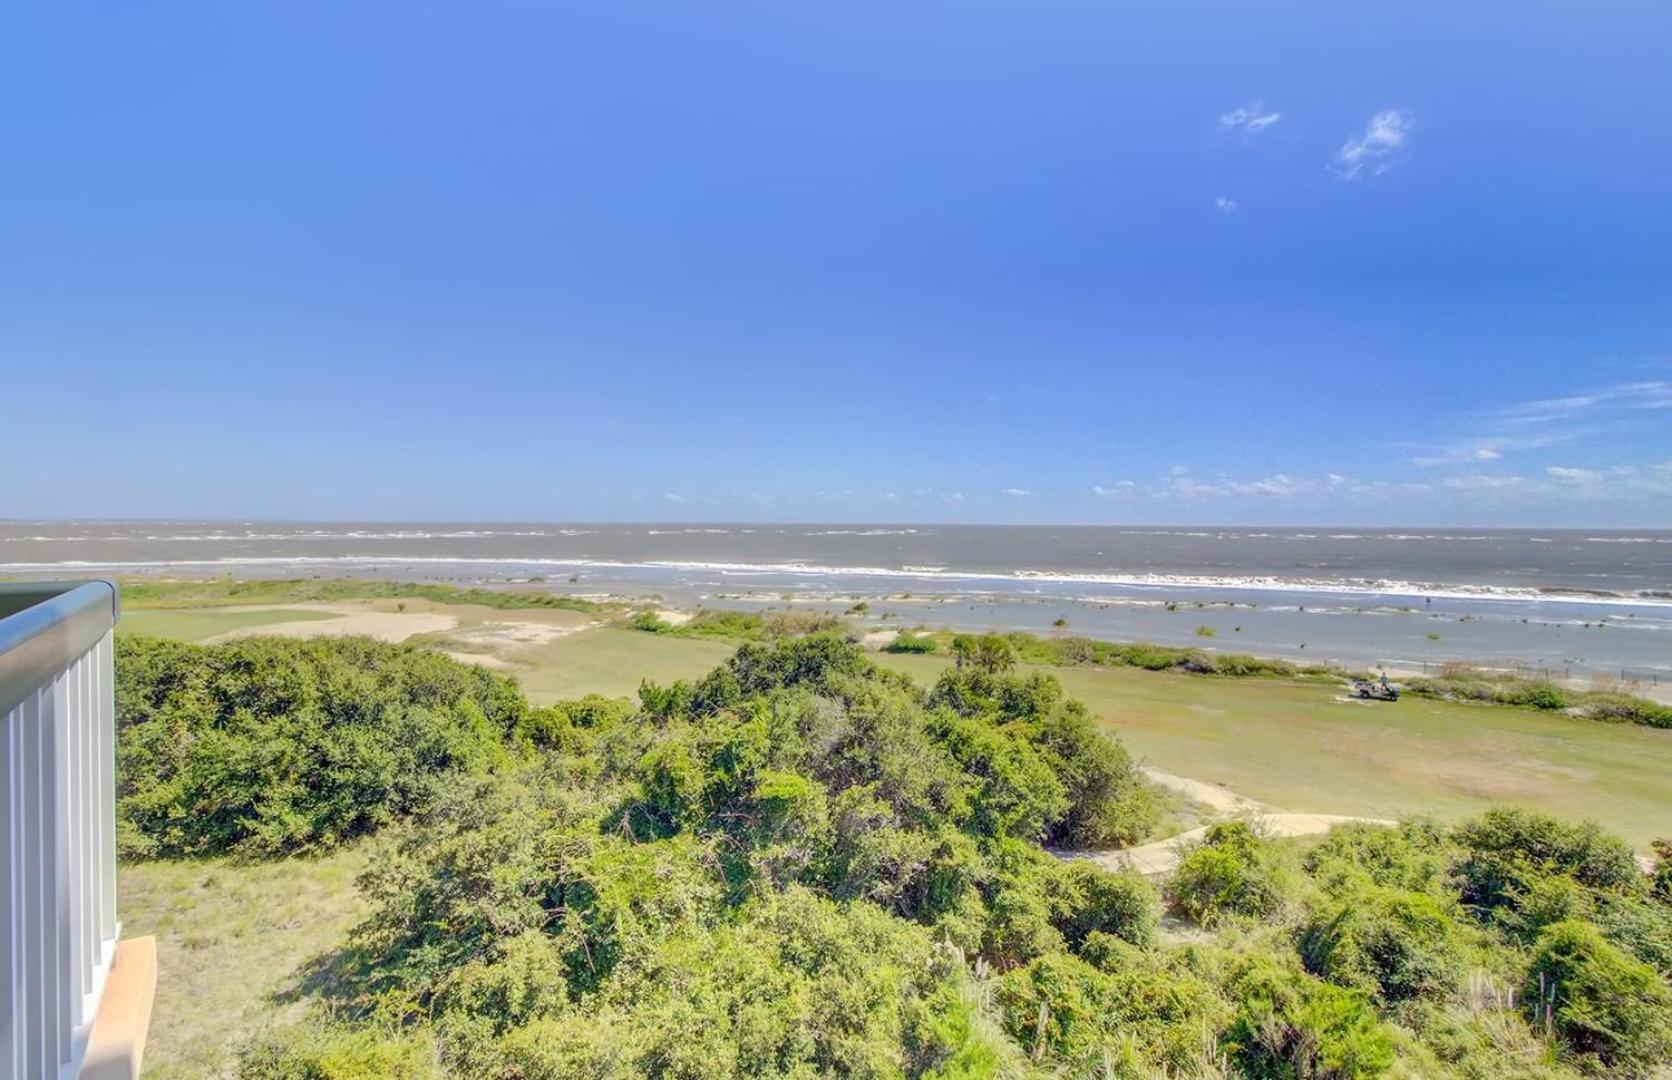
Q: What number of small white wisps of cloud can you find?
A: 3